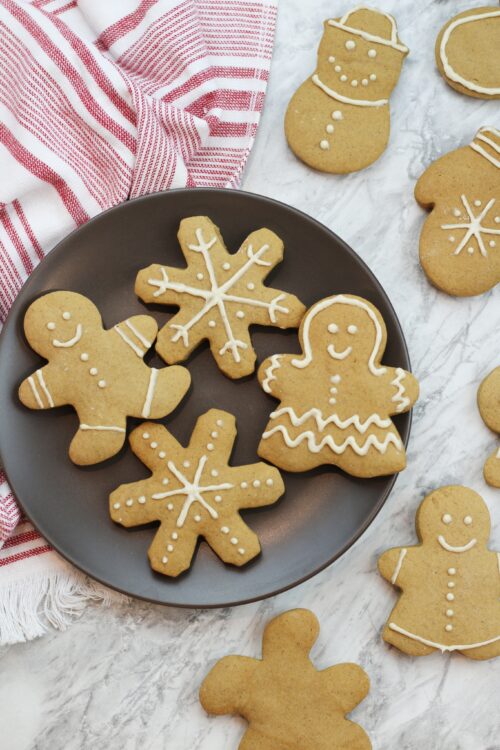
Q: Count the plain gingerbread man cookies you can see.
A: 1